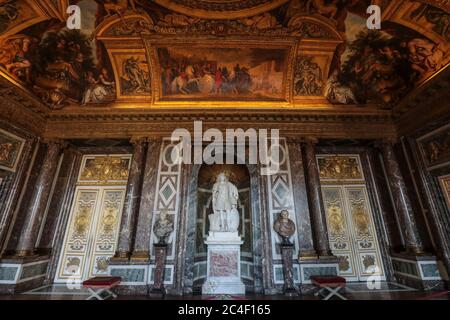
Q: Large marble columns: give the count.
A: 4